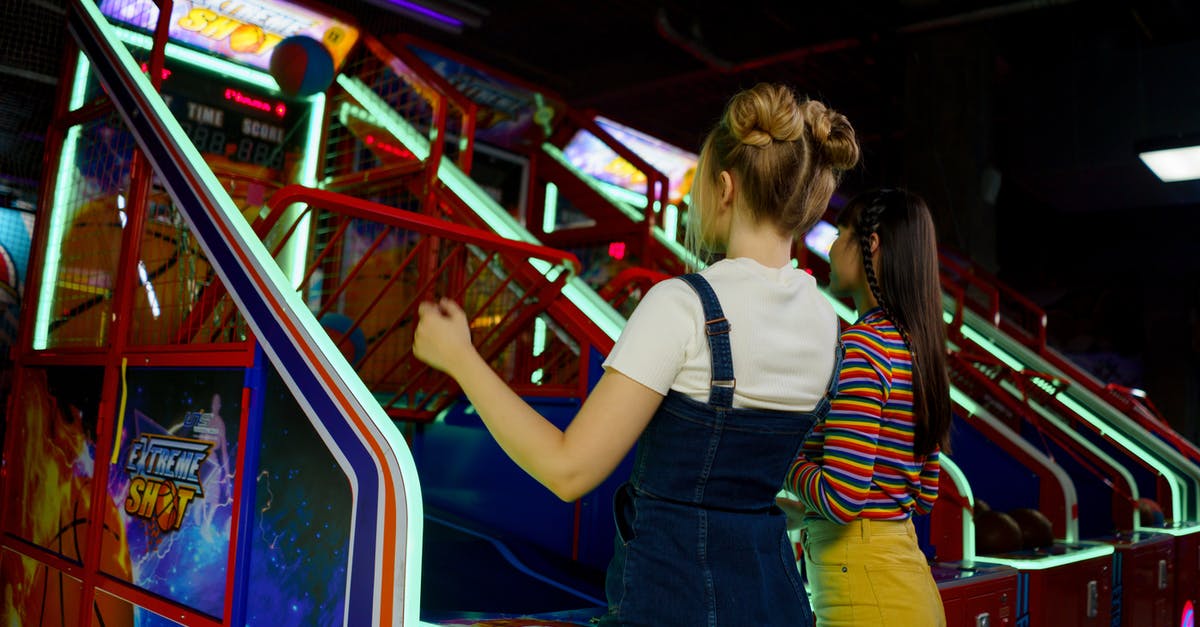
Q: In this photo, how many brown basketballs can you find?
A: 3